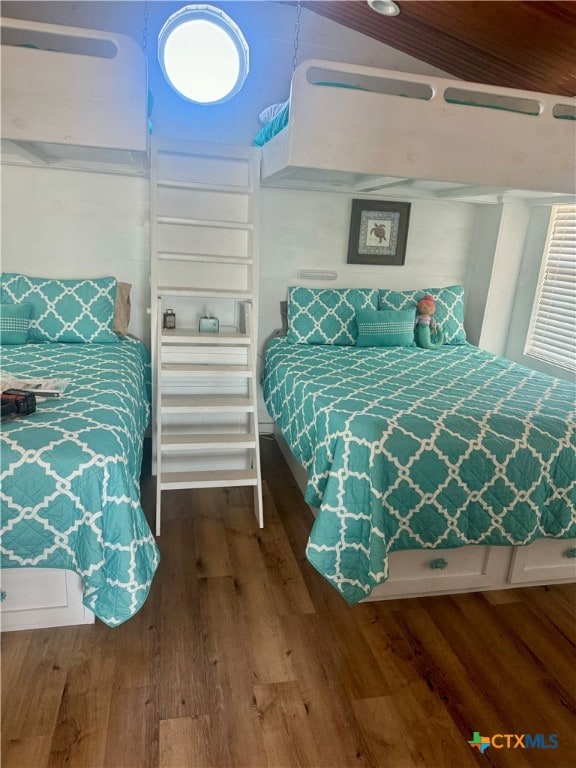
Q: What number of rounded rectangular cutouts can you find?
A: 4